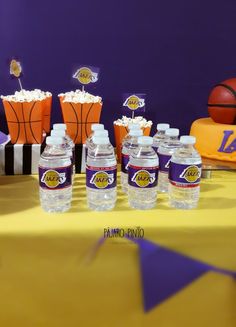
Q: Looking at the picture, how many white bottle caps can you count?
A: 12